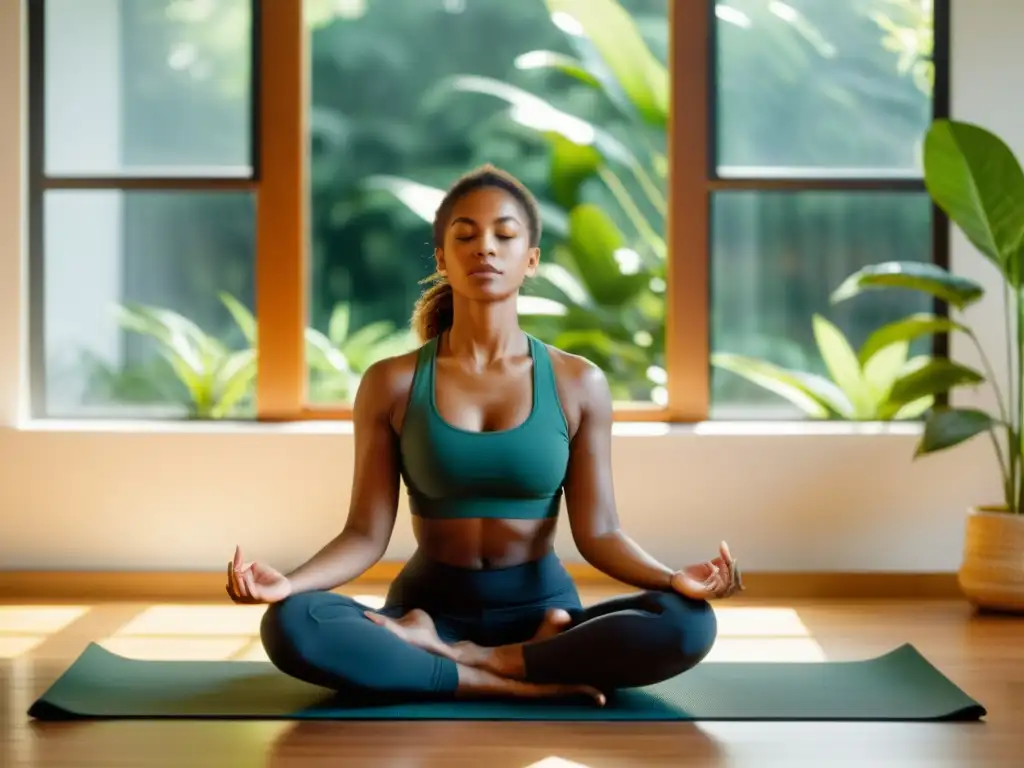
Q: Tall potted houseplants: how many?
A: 1